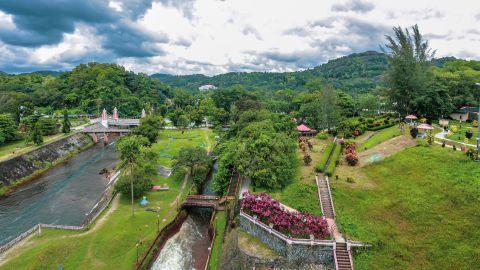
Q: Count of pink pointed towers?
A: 3